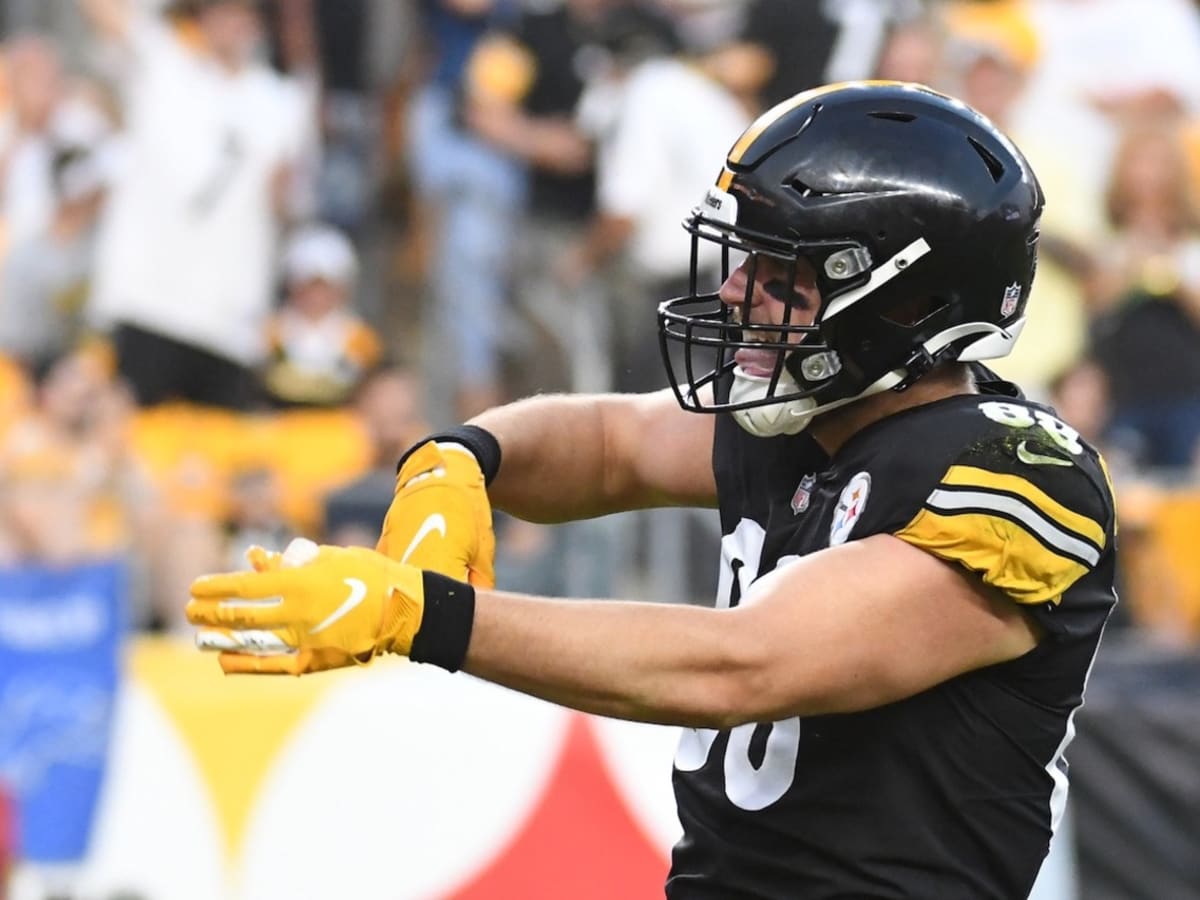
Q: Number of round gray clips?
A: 2